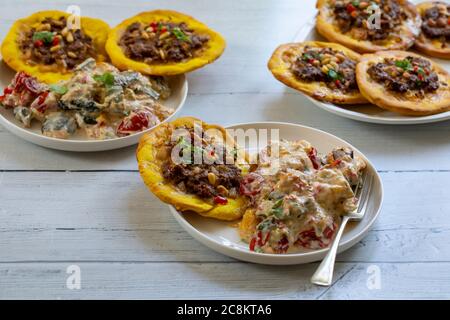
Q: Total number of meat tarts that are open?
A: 7